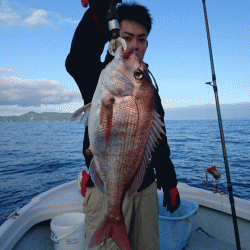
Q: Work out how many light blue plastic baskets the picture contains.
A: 1